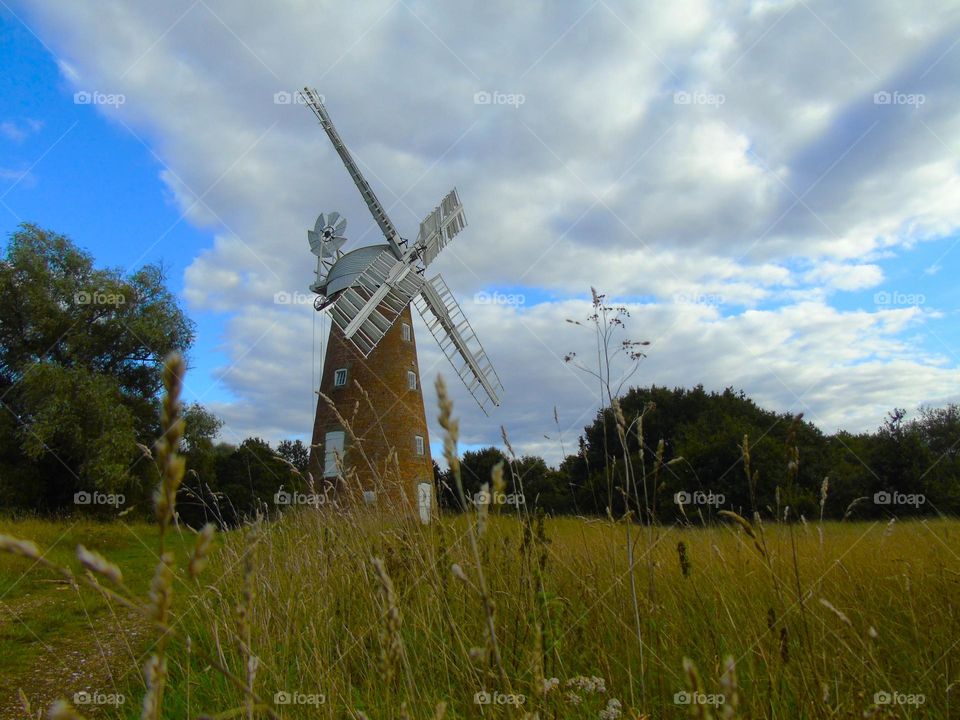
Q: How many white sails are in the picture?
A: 4